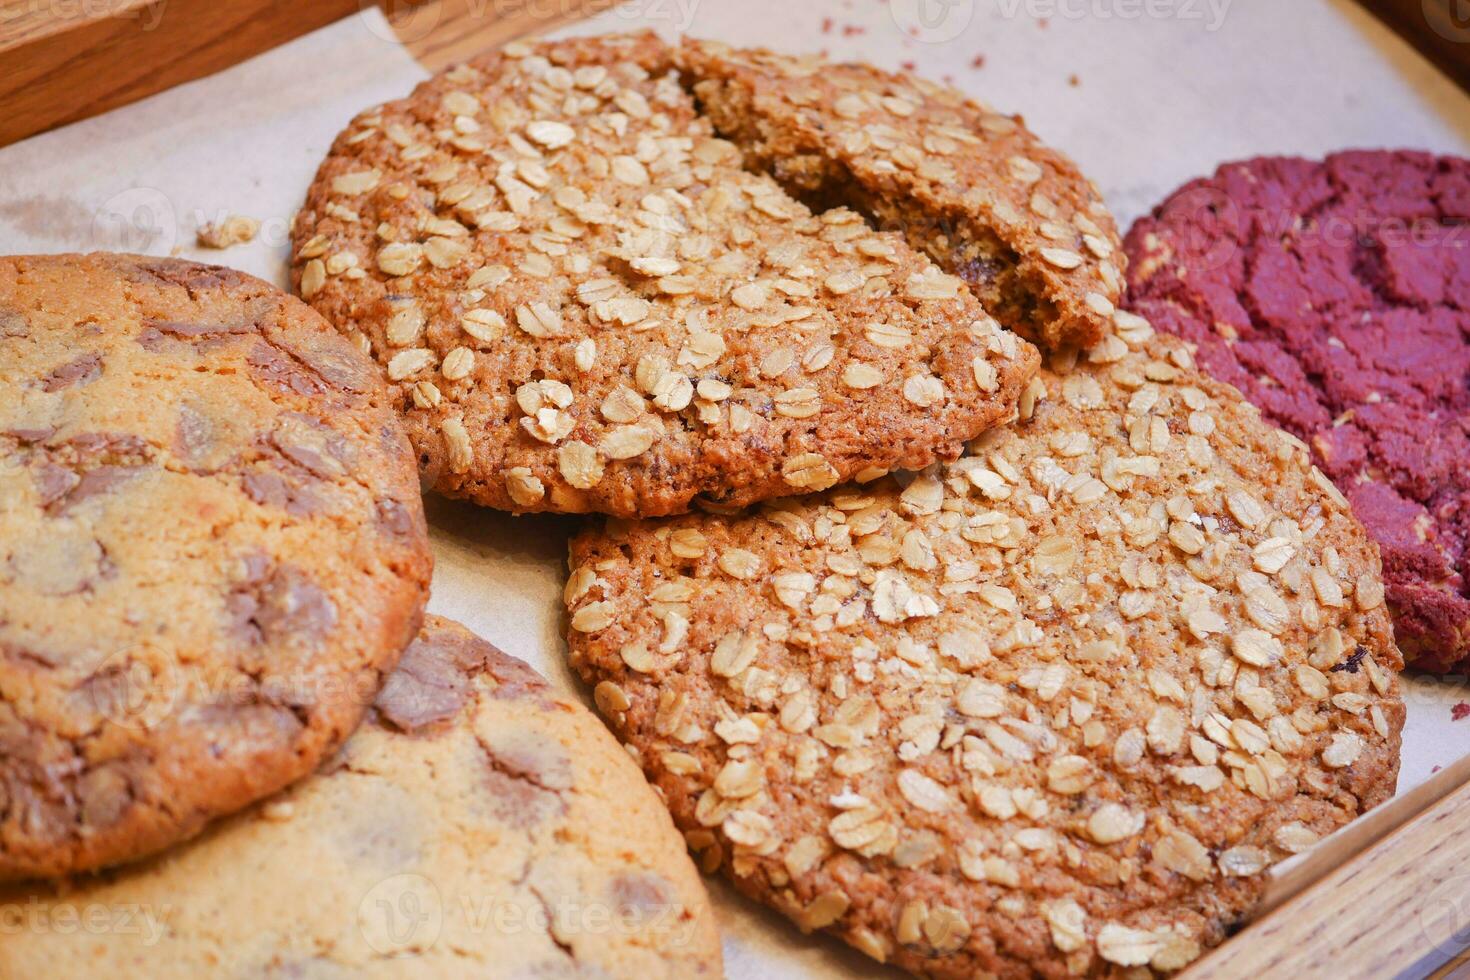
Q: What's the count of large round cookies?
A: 5